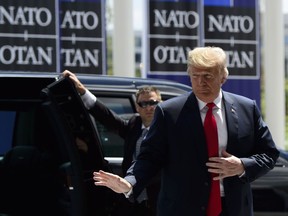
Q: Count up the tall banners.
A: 4